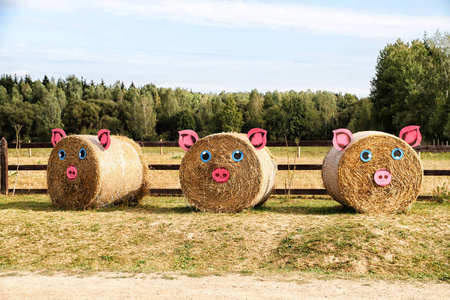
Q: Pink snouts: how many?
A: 3